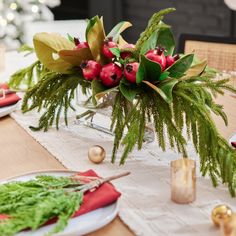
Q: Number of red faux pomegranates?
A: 8